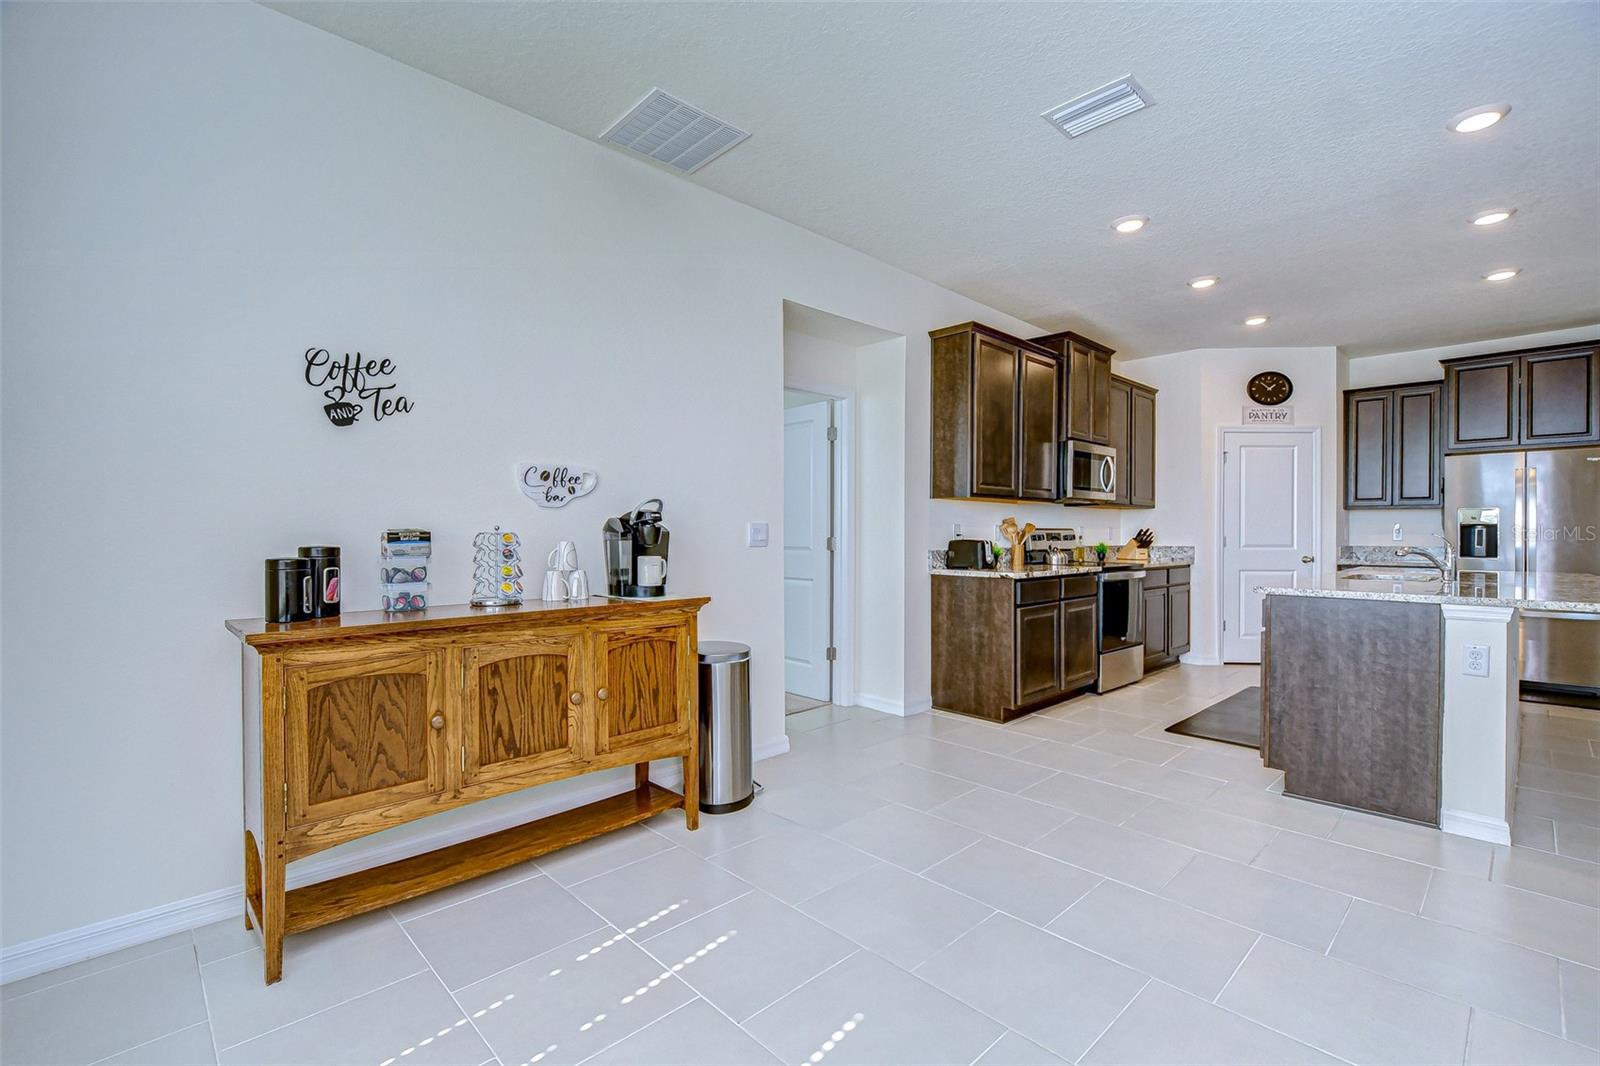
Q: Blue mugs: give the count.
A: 0